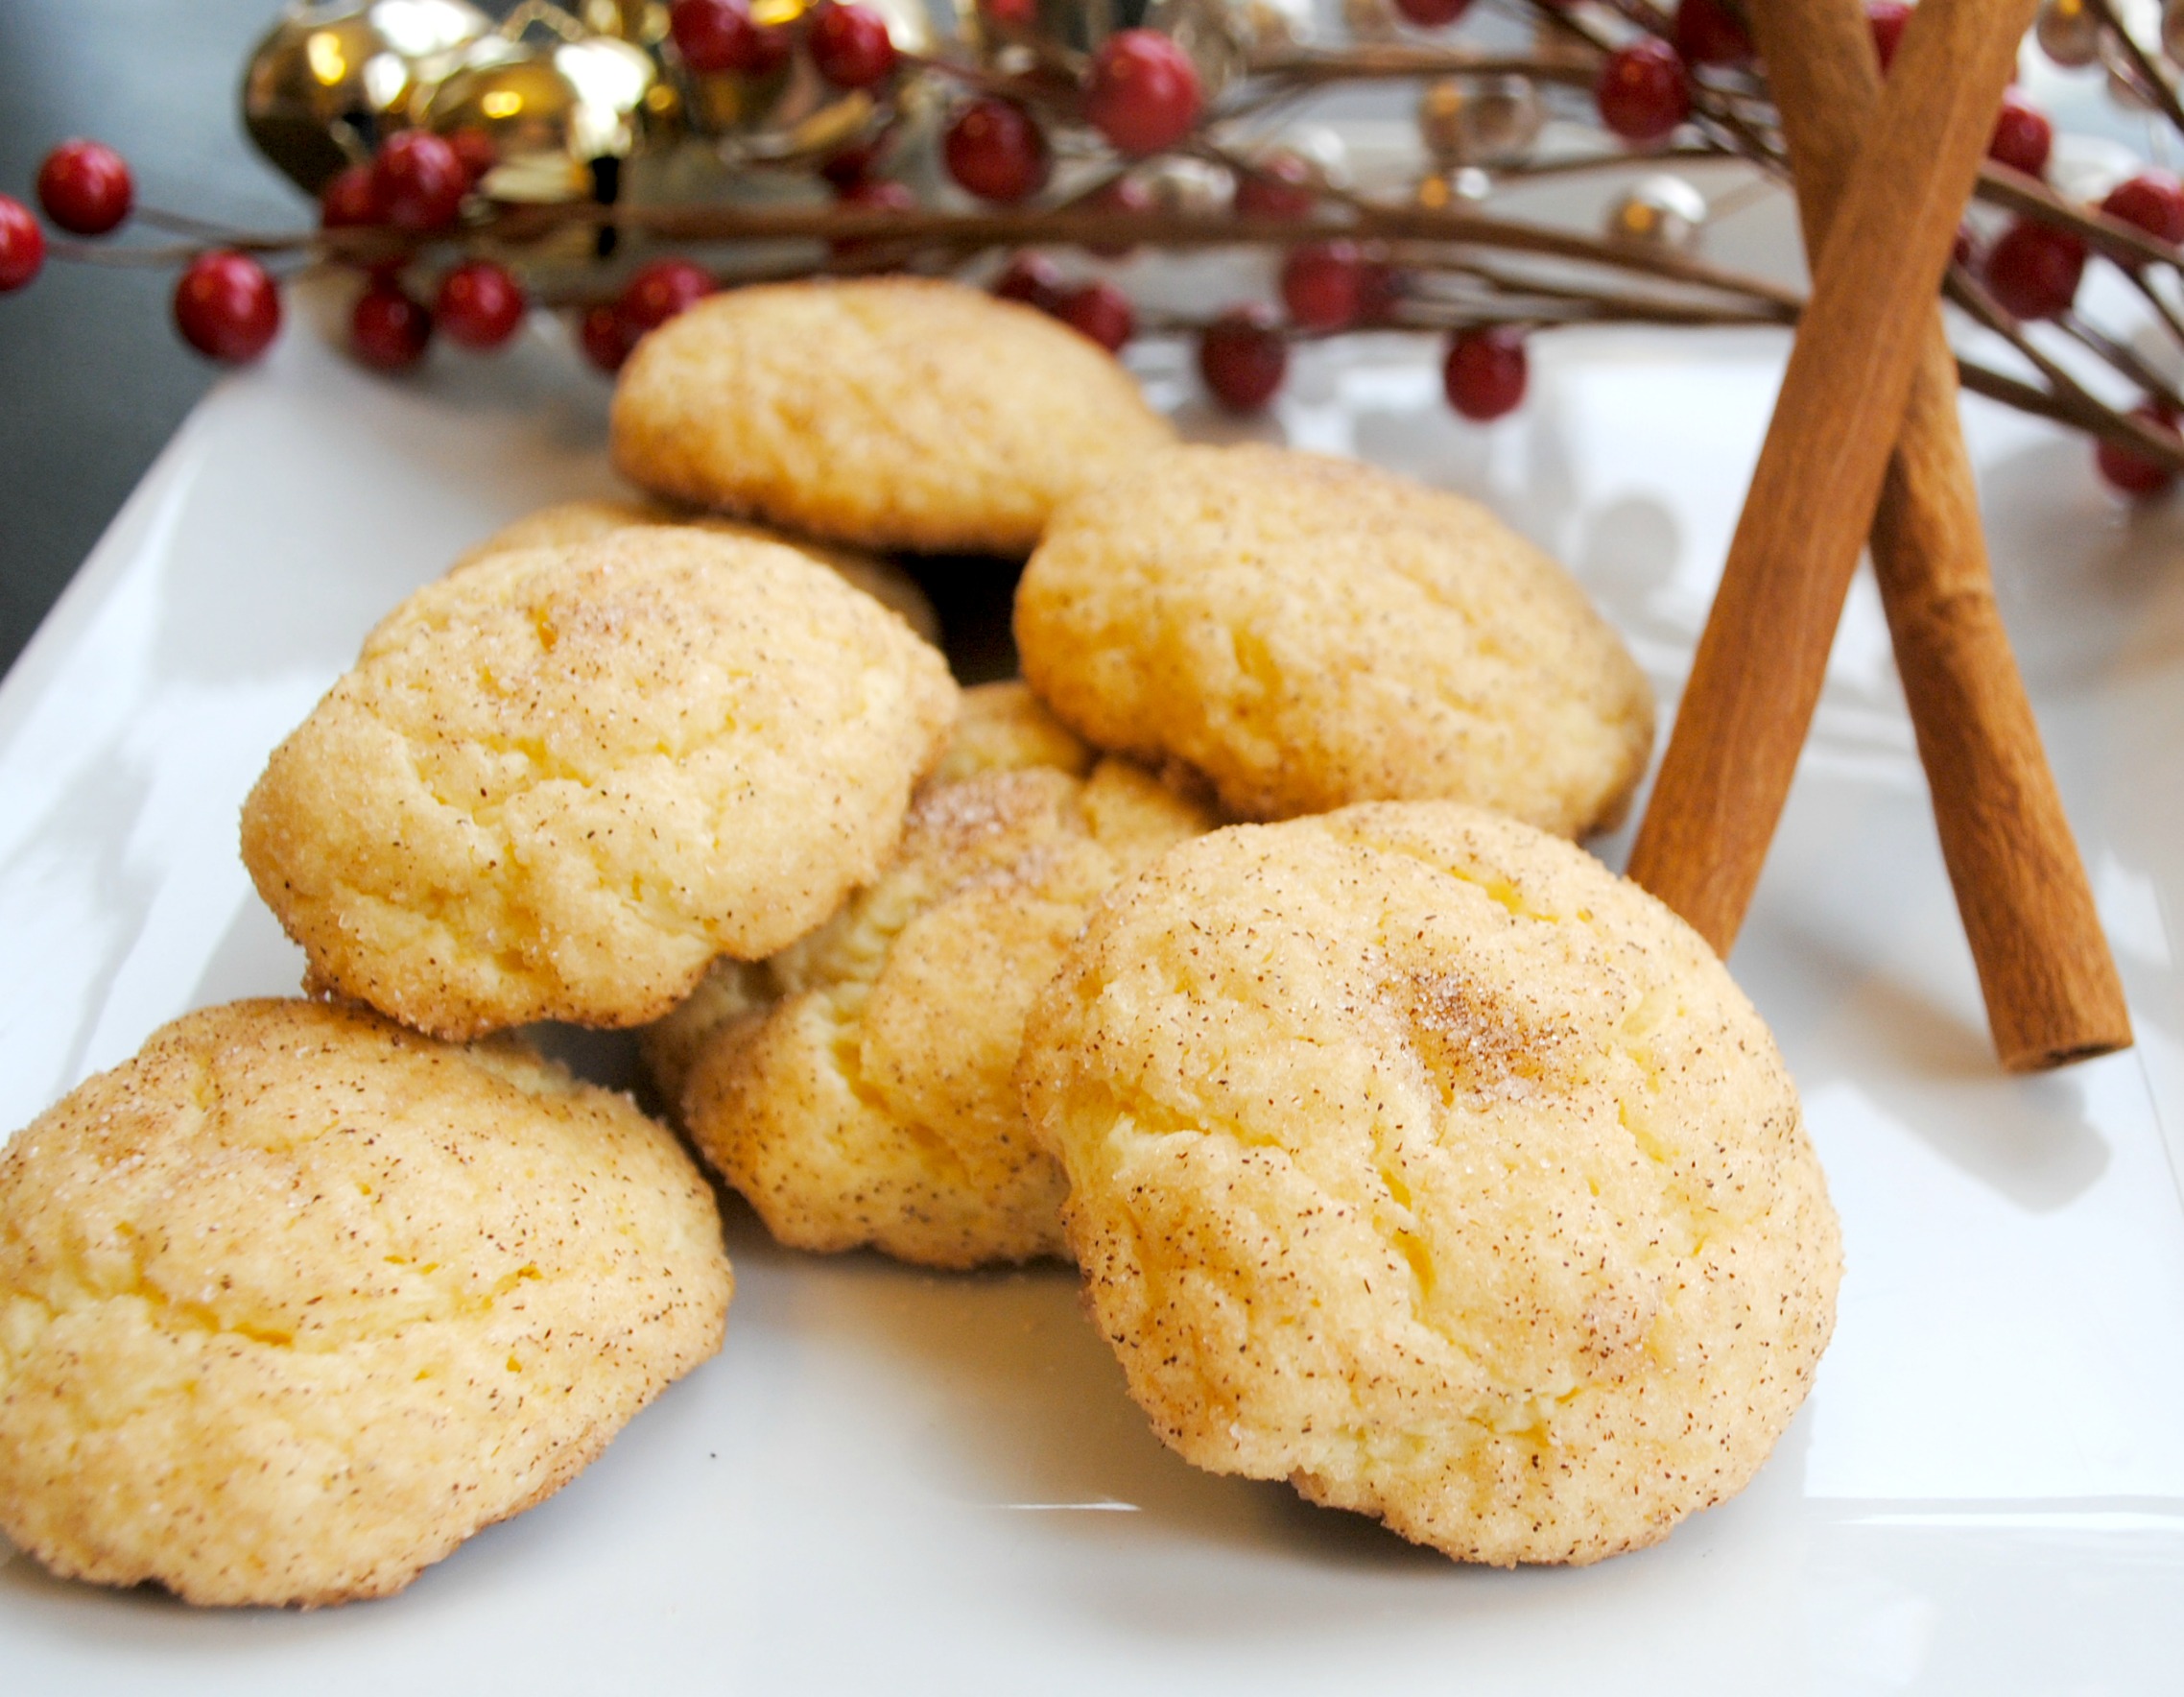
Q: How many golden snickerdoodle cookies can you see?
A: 7